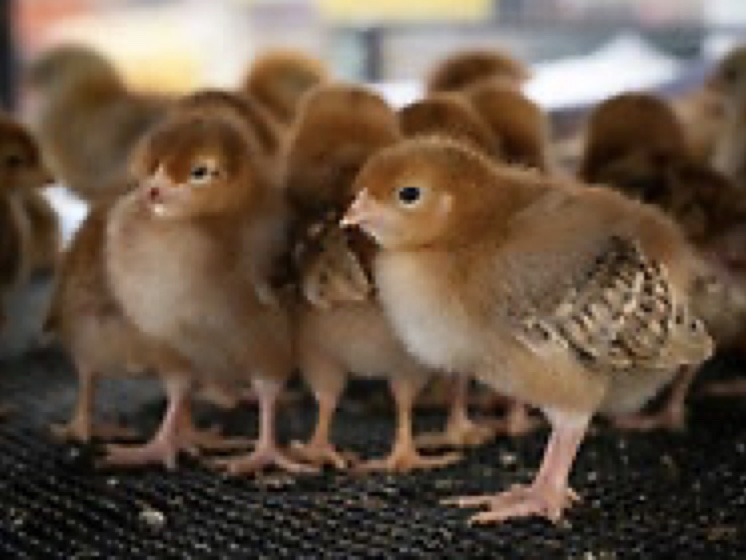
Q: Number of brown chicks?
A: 12